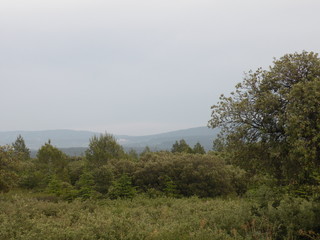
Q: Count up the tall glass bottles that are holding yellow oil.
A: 0